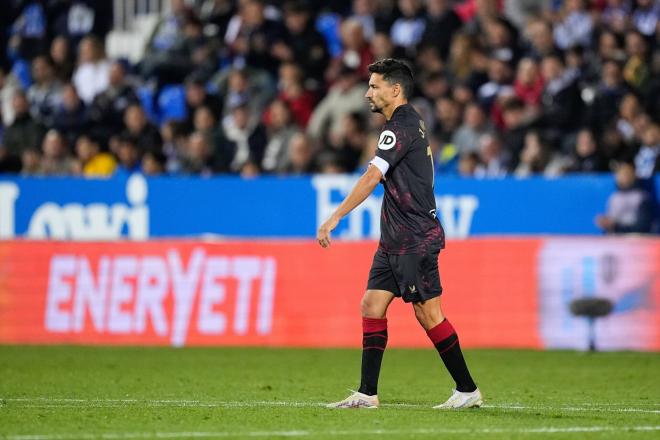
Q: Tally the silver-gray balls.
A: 0